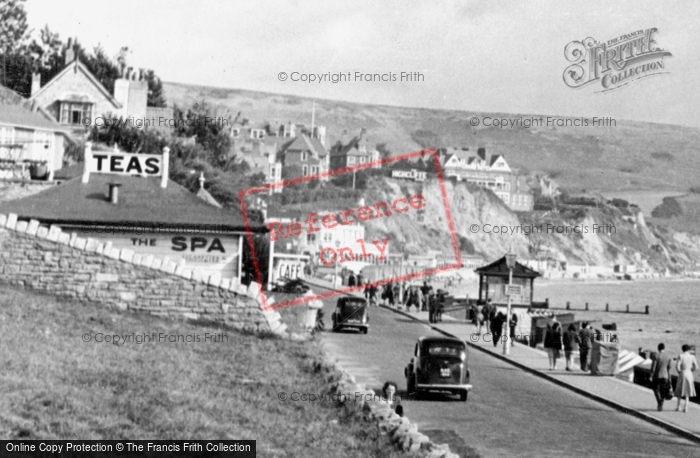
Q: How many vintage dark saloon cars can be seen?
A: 2